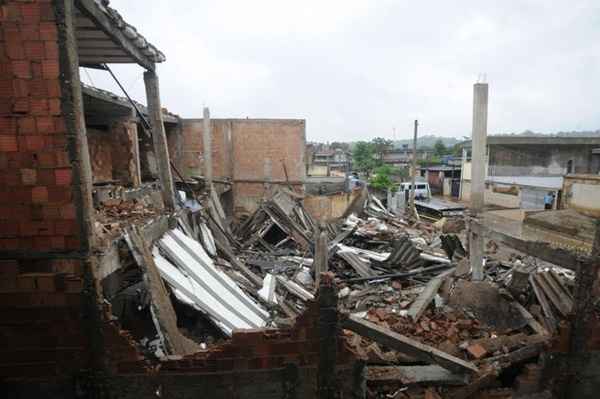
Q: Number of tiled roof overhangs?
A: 2